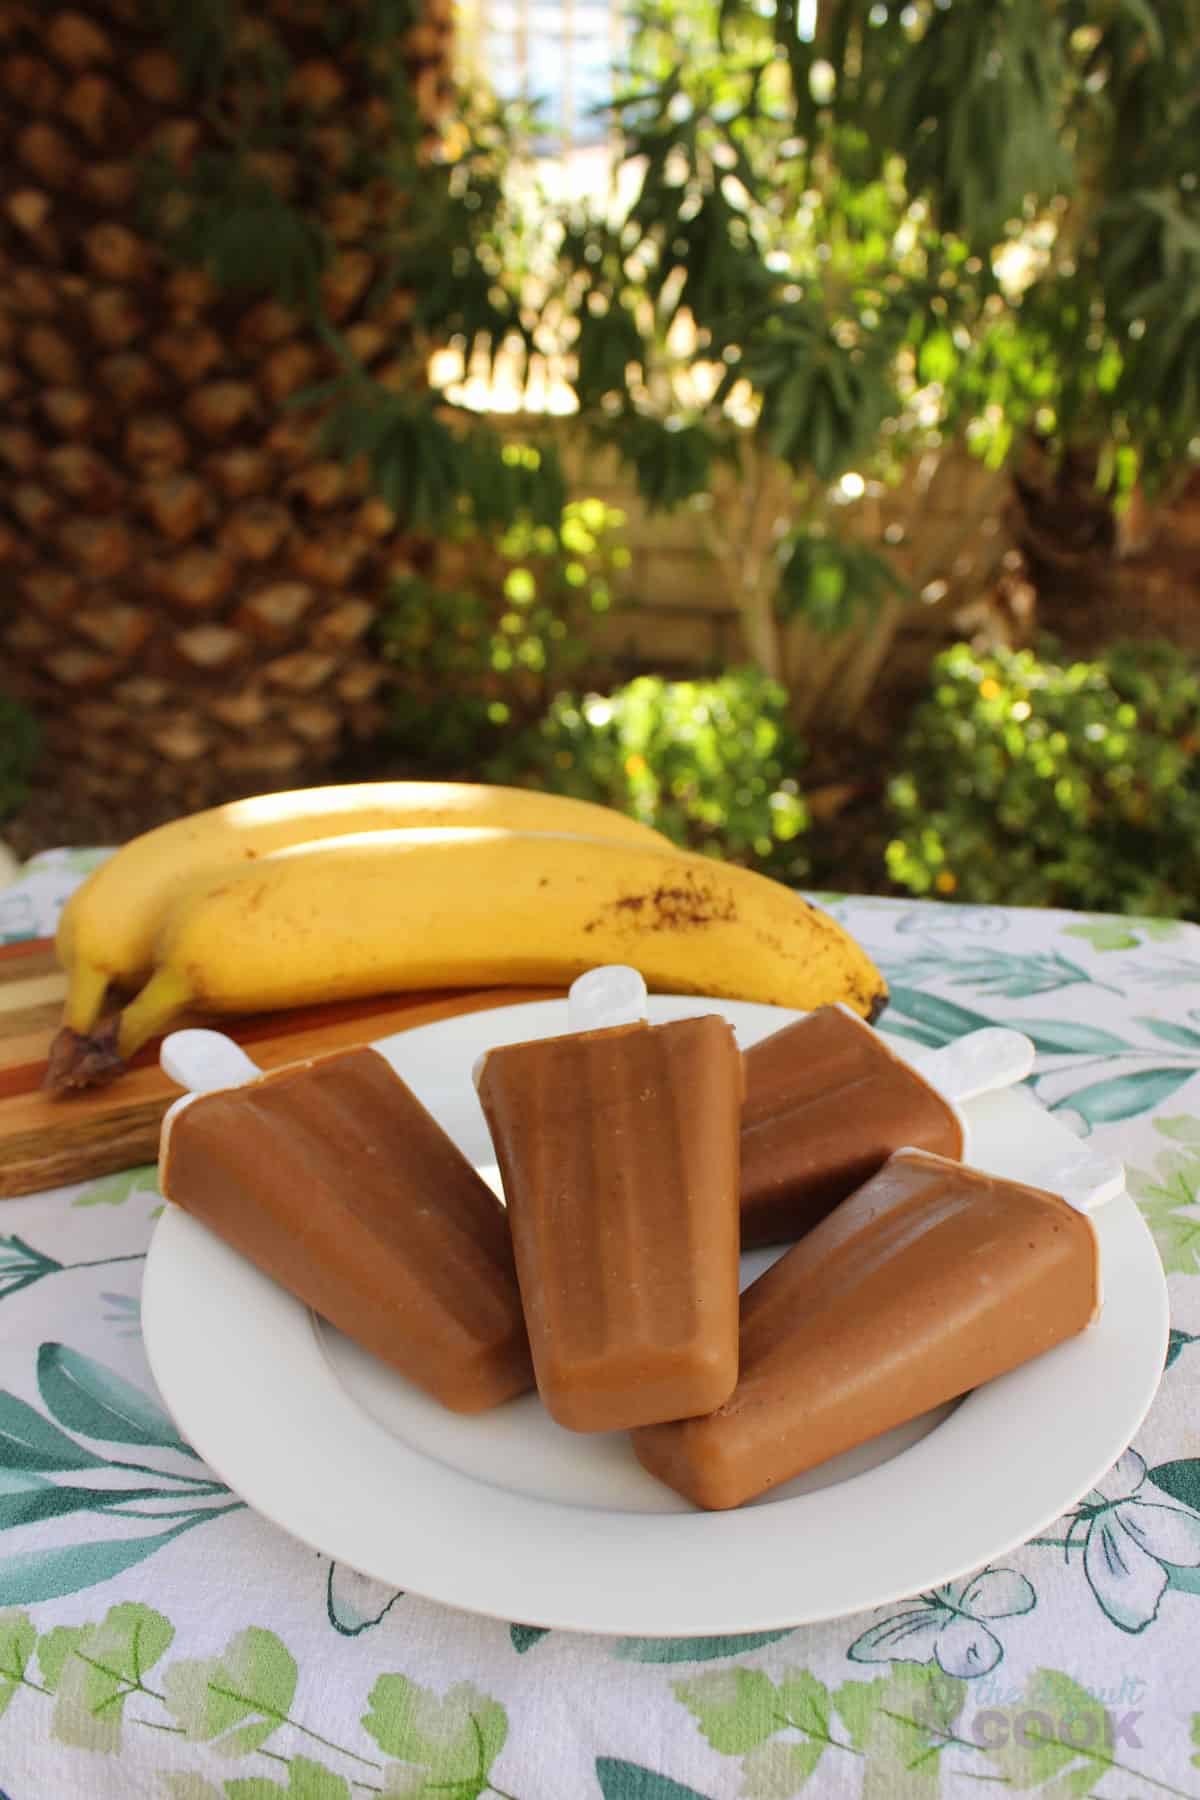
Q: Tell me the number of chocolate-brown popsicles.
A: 4